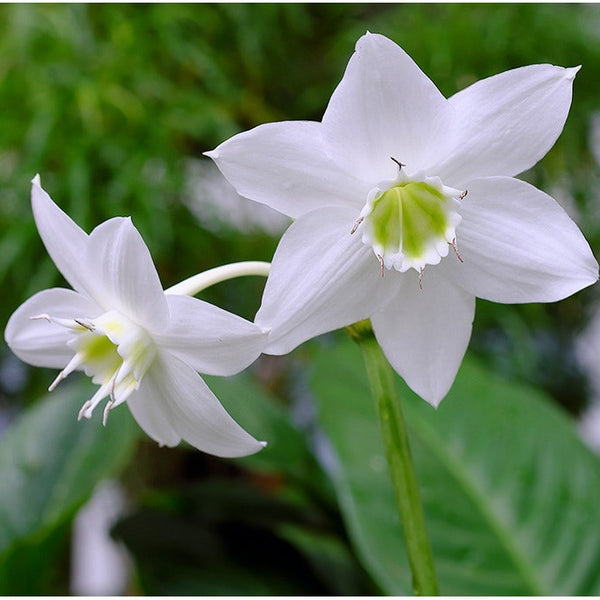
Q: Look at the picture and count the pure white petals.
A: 12